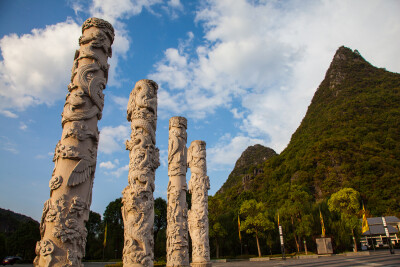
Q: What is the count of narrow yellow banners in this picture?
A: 5